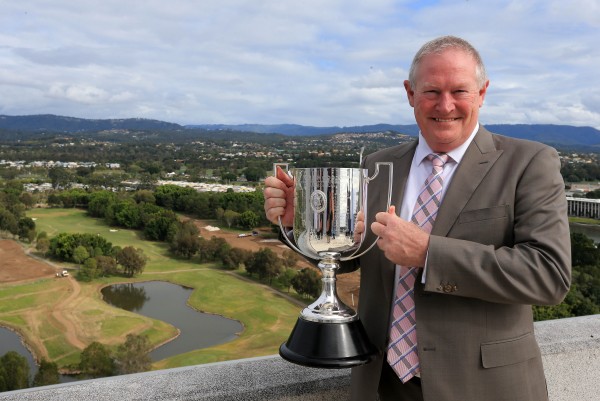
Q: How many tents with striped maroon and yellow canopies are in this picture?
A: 0